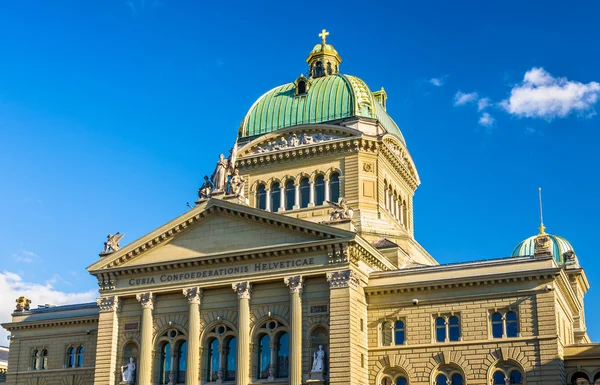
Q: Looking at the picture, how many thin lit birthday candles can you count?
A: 0